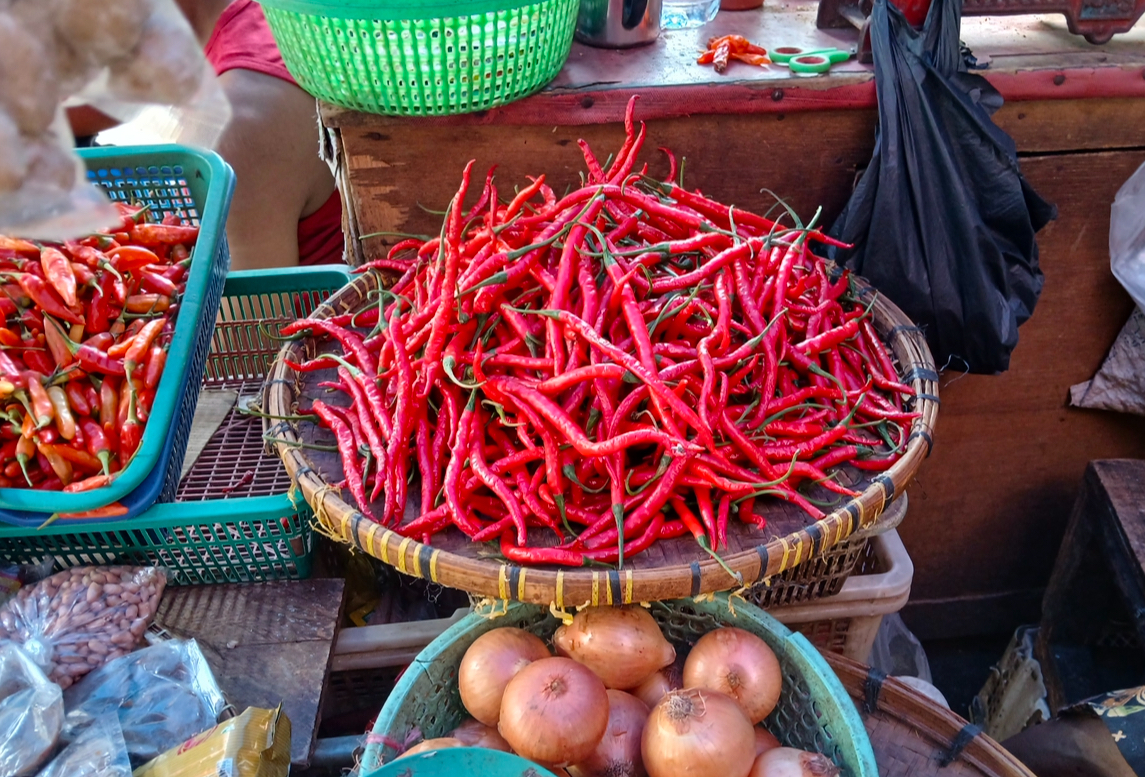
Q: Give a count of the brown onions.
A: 11